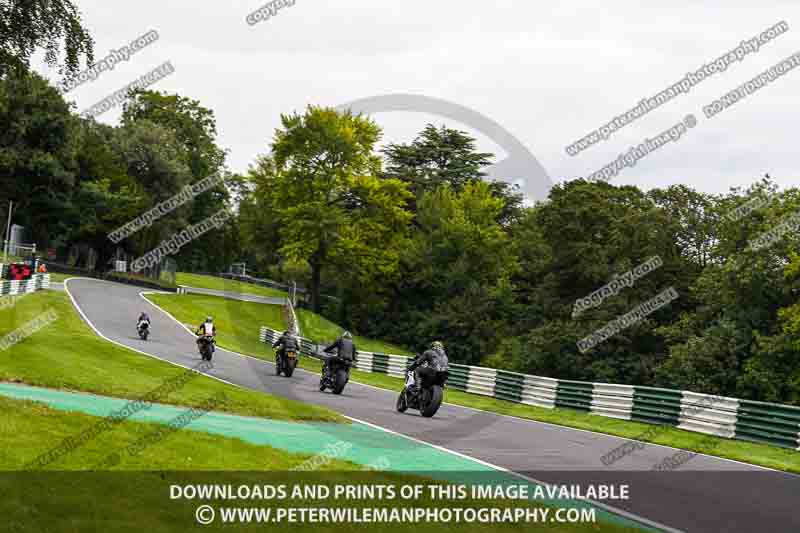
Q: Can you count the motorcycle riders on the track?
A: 5